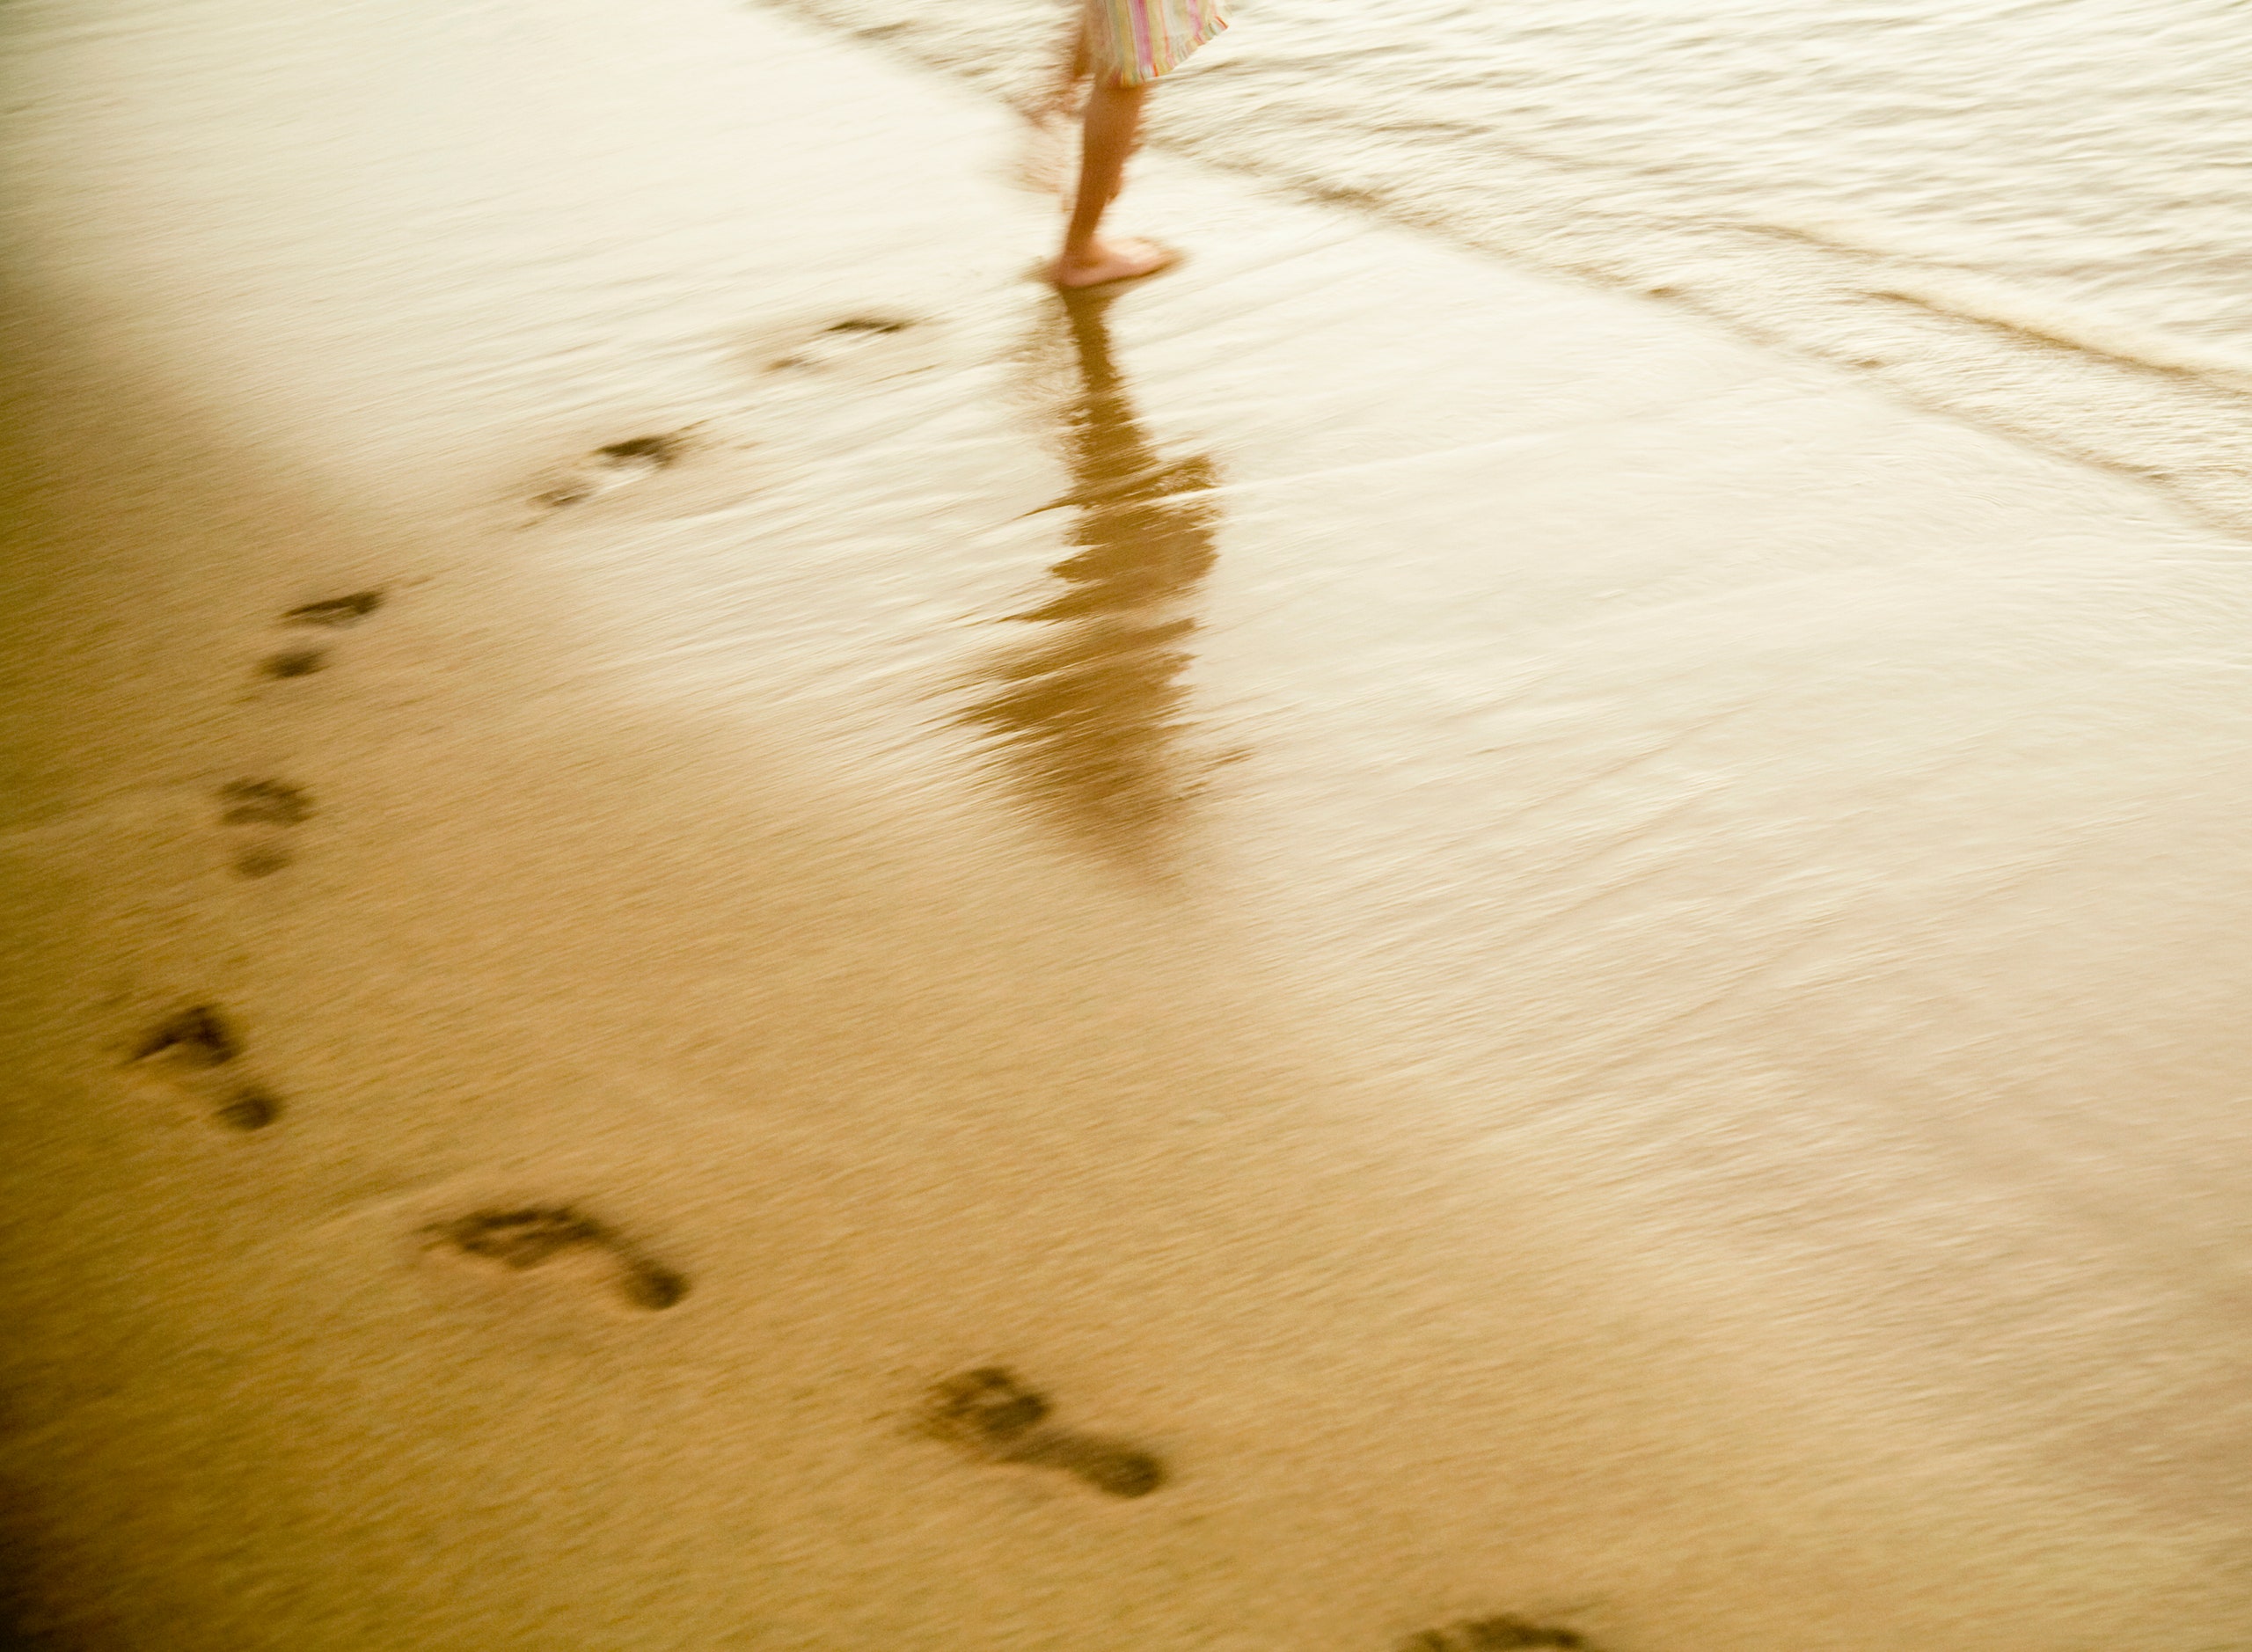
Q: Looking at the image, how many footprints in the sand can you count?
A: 8